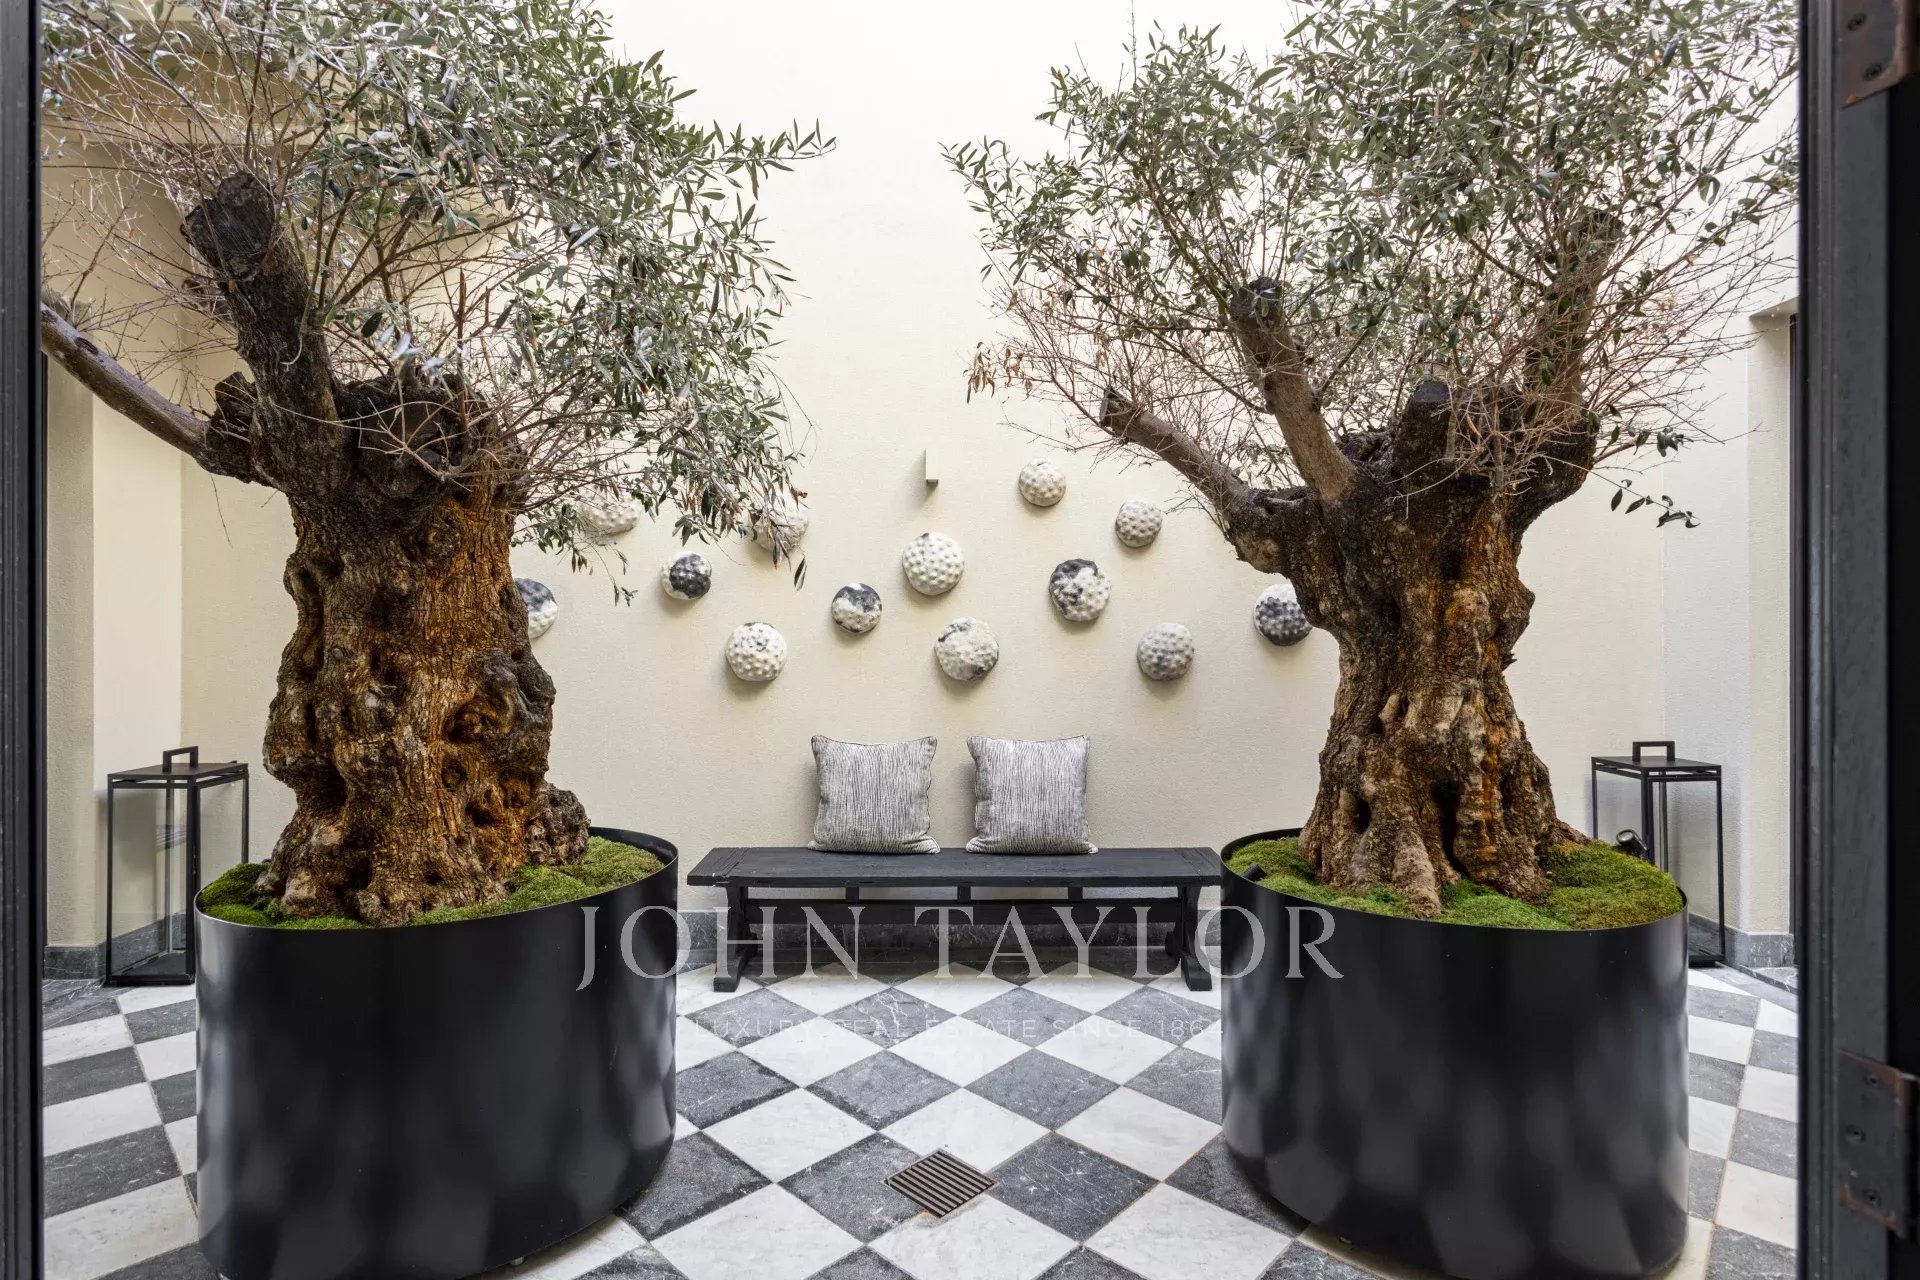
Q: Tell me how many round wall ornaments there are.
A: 13